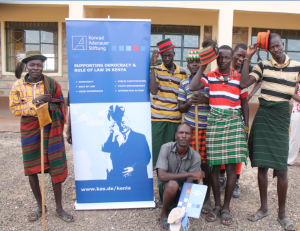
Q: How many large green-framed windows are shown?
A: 3